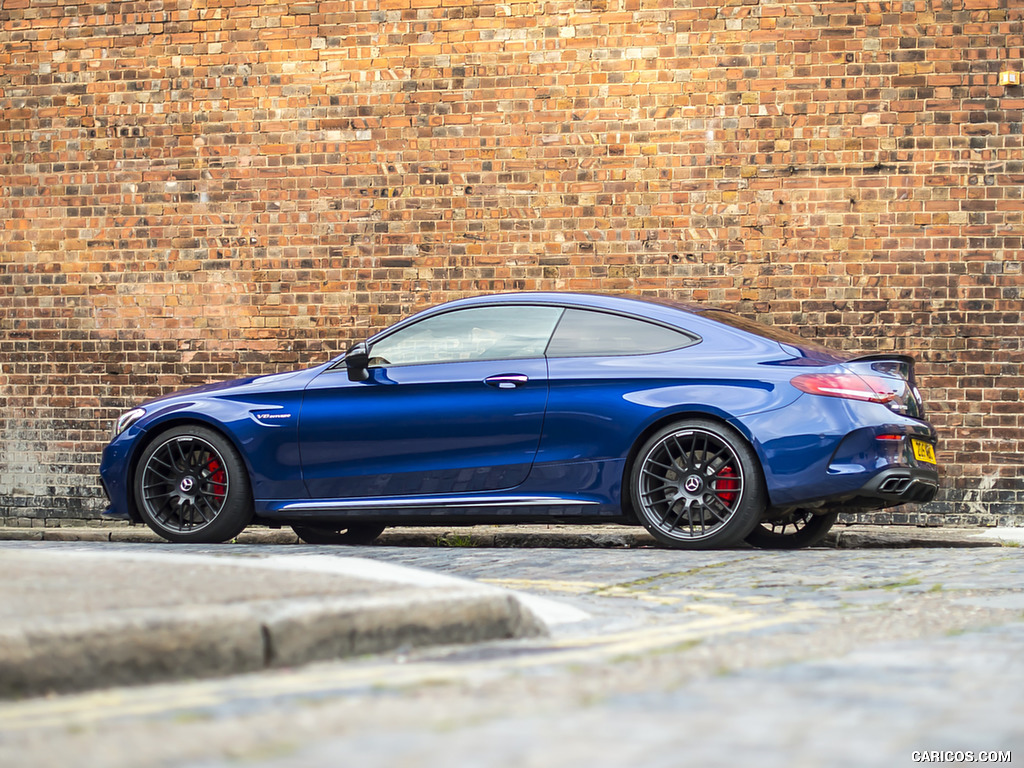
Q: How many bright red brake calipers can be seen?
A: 2